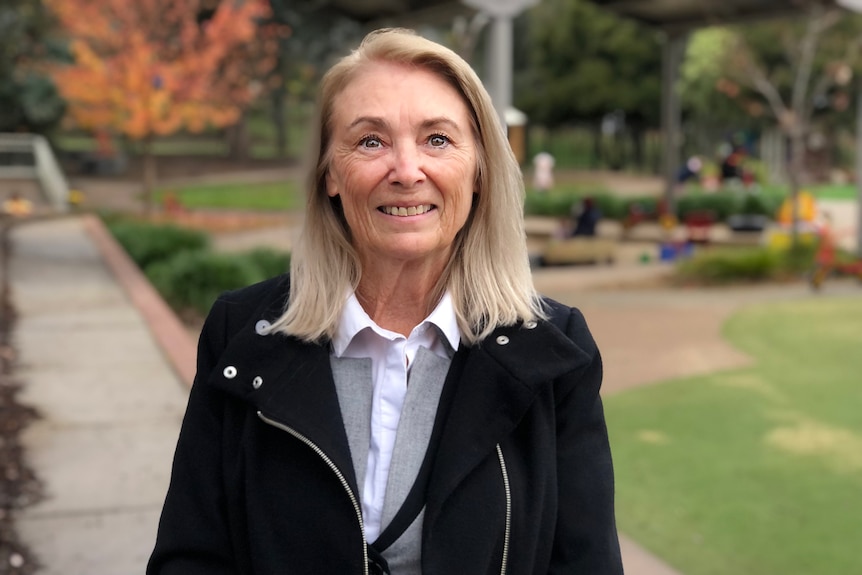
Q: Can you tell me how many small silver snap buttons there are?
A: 5